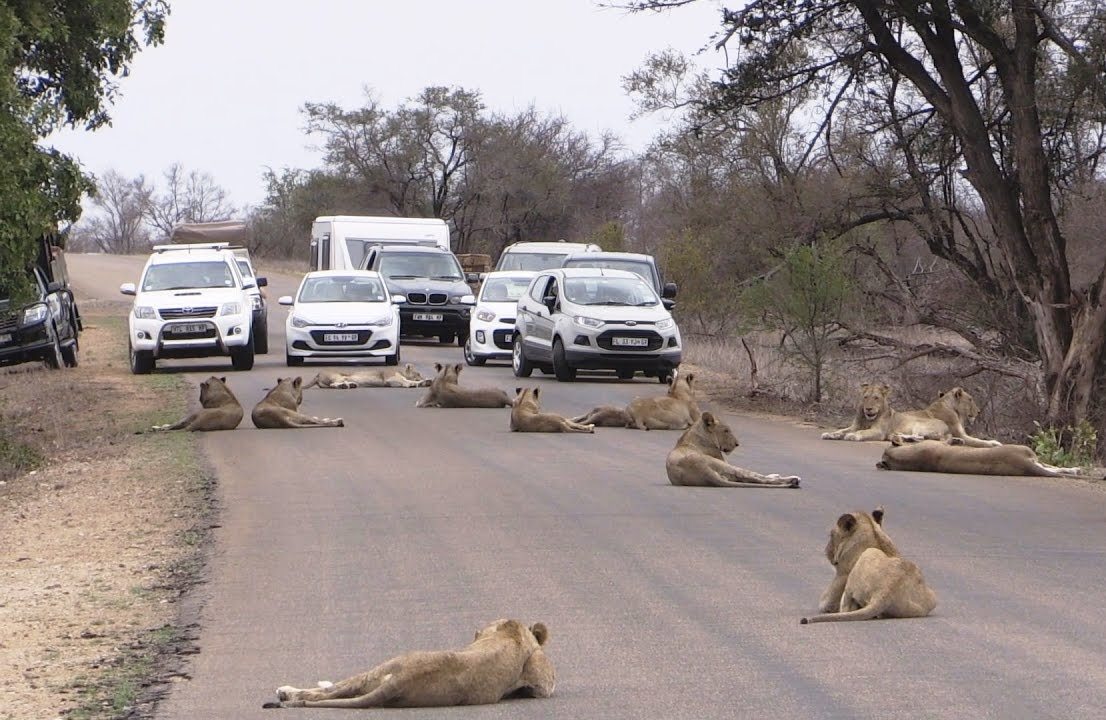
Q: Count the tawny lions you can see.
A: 13